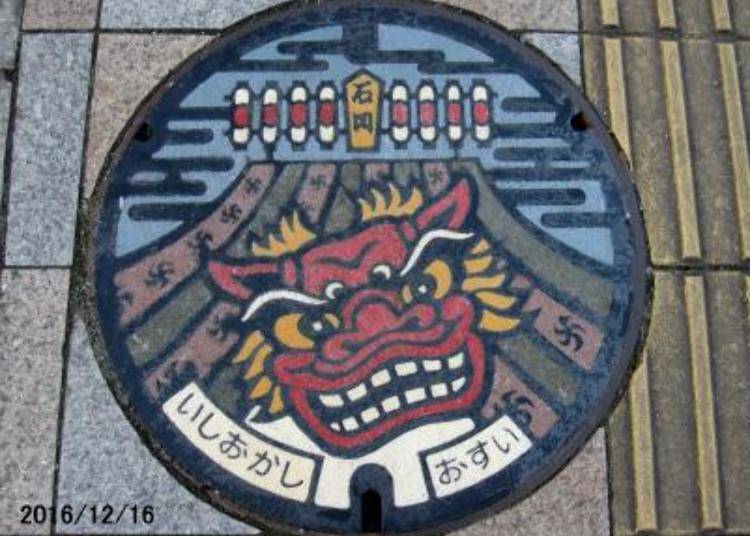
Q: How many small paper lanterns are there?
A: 8